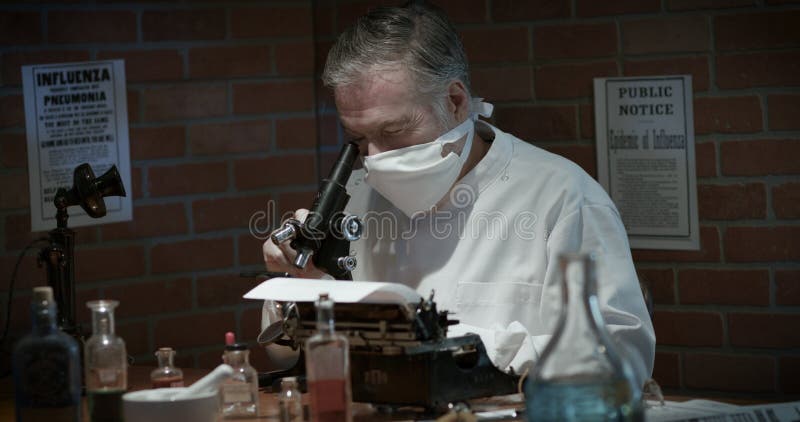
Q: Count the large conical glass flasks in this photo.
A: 1